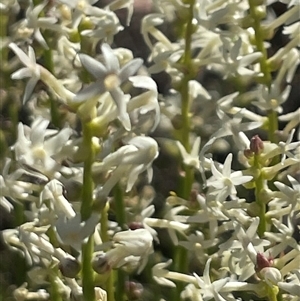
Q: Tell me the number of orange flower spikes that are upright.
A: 0